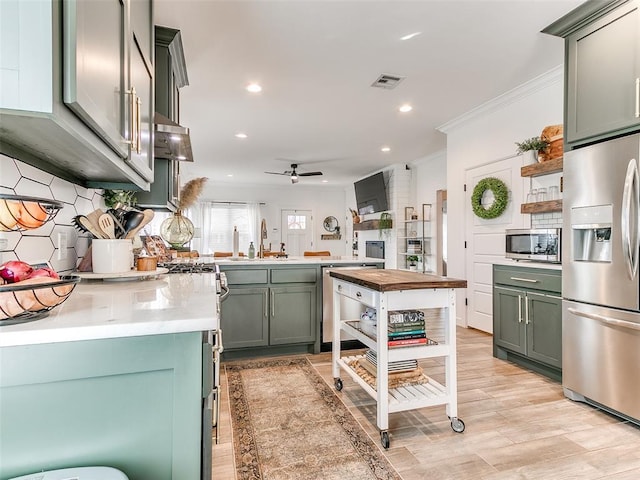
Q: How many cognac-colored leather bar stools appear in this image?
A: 4